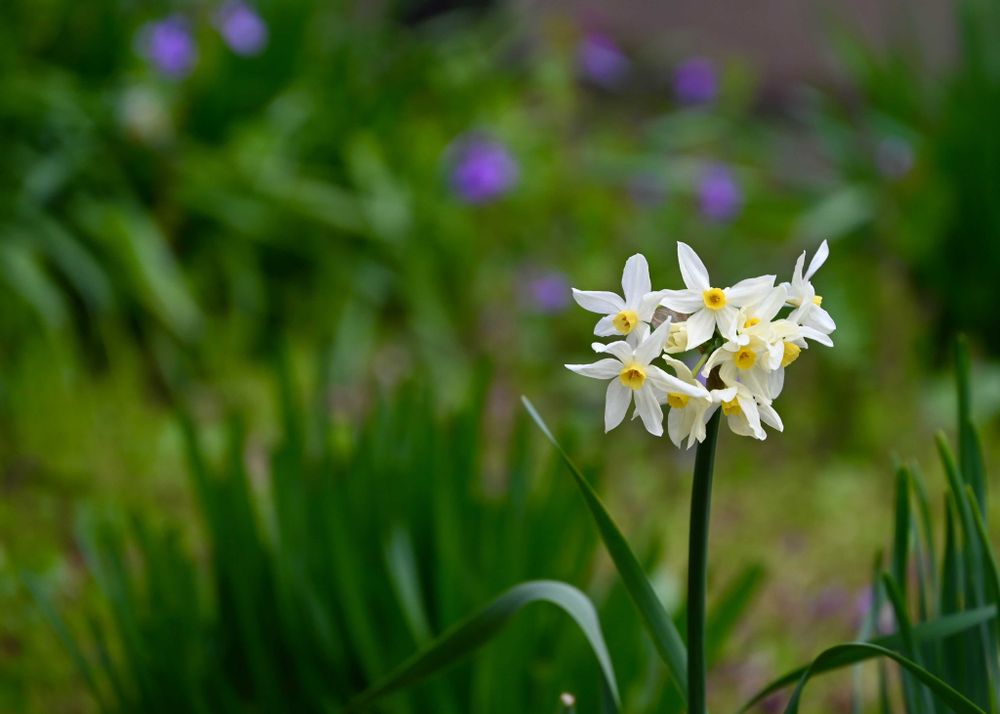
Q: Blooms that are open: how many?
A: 9